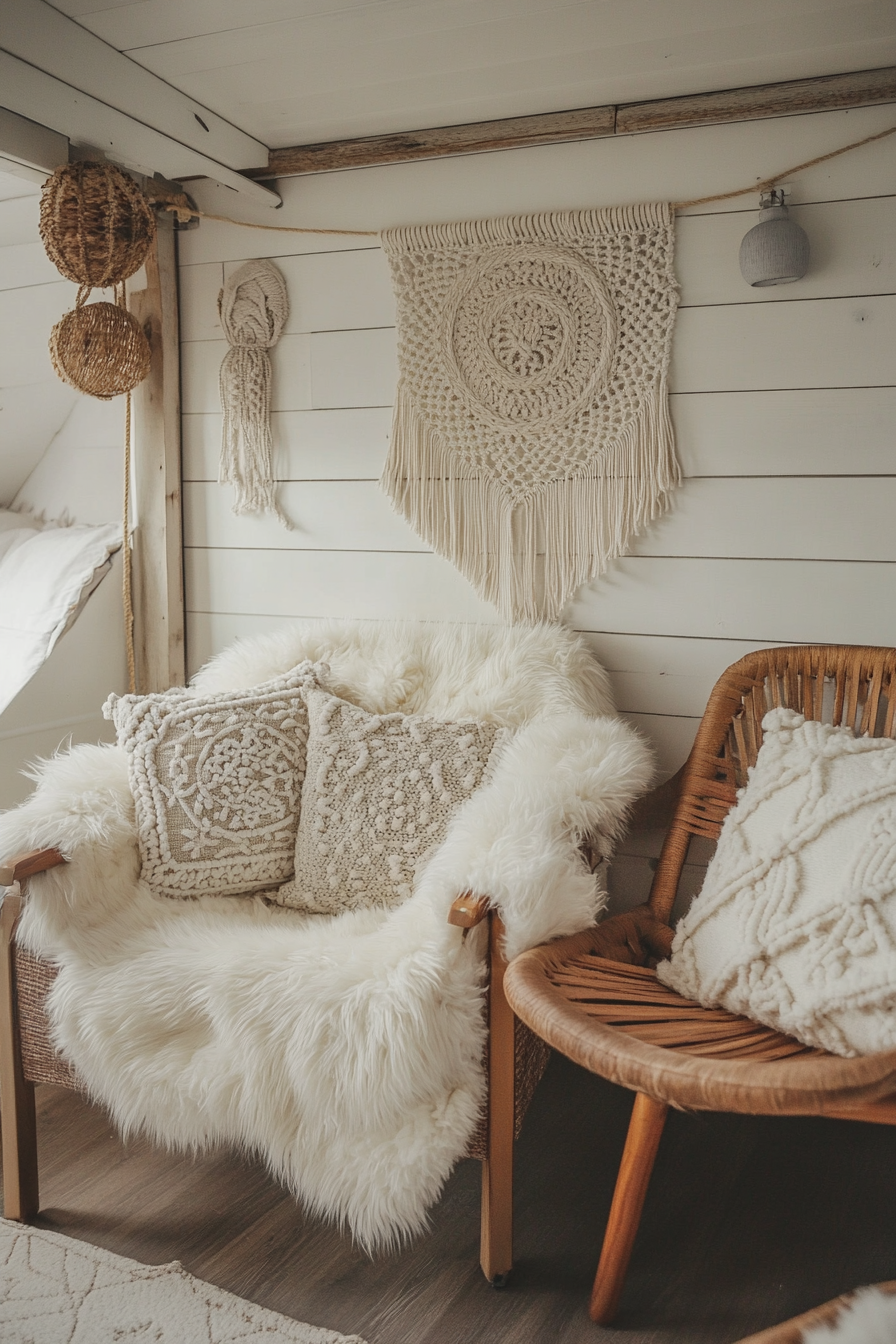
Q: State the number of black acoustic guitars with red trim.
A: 0